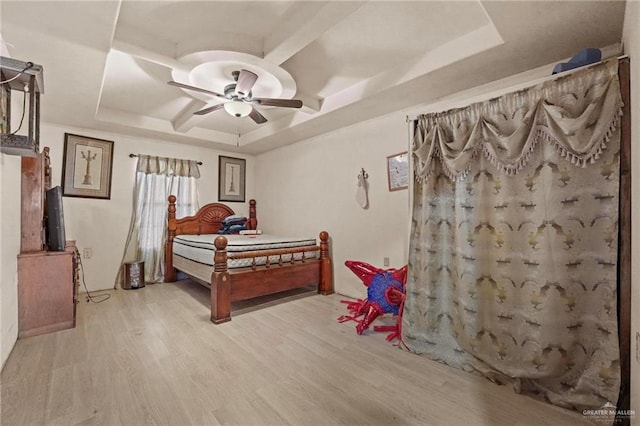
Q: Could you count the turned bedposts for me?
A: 4